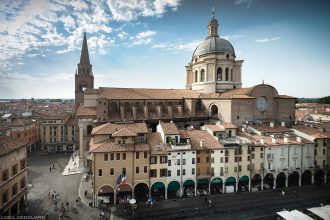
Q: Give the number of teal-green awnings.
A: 7